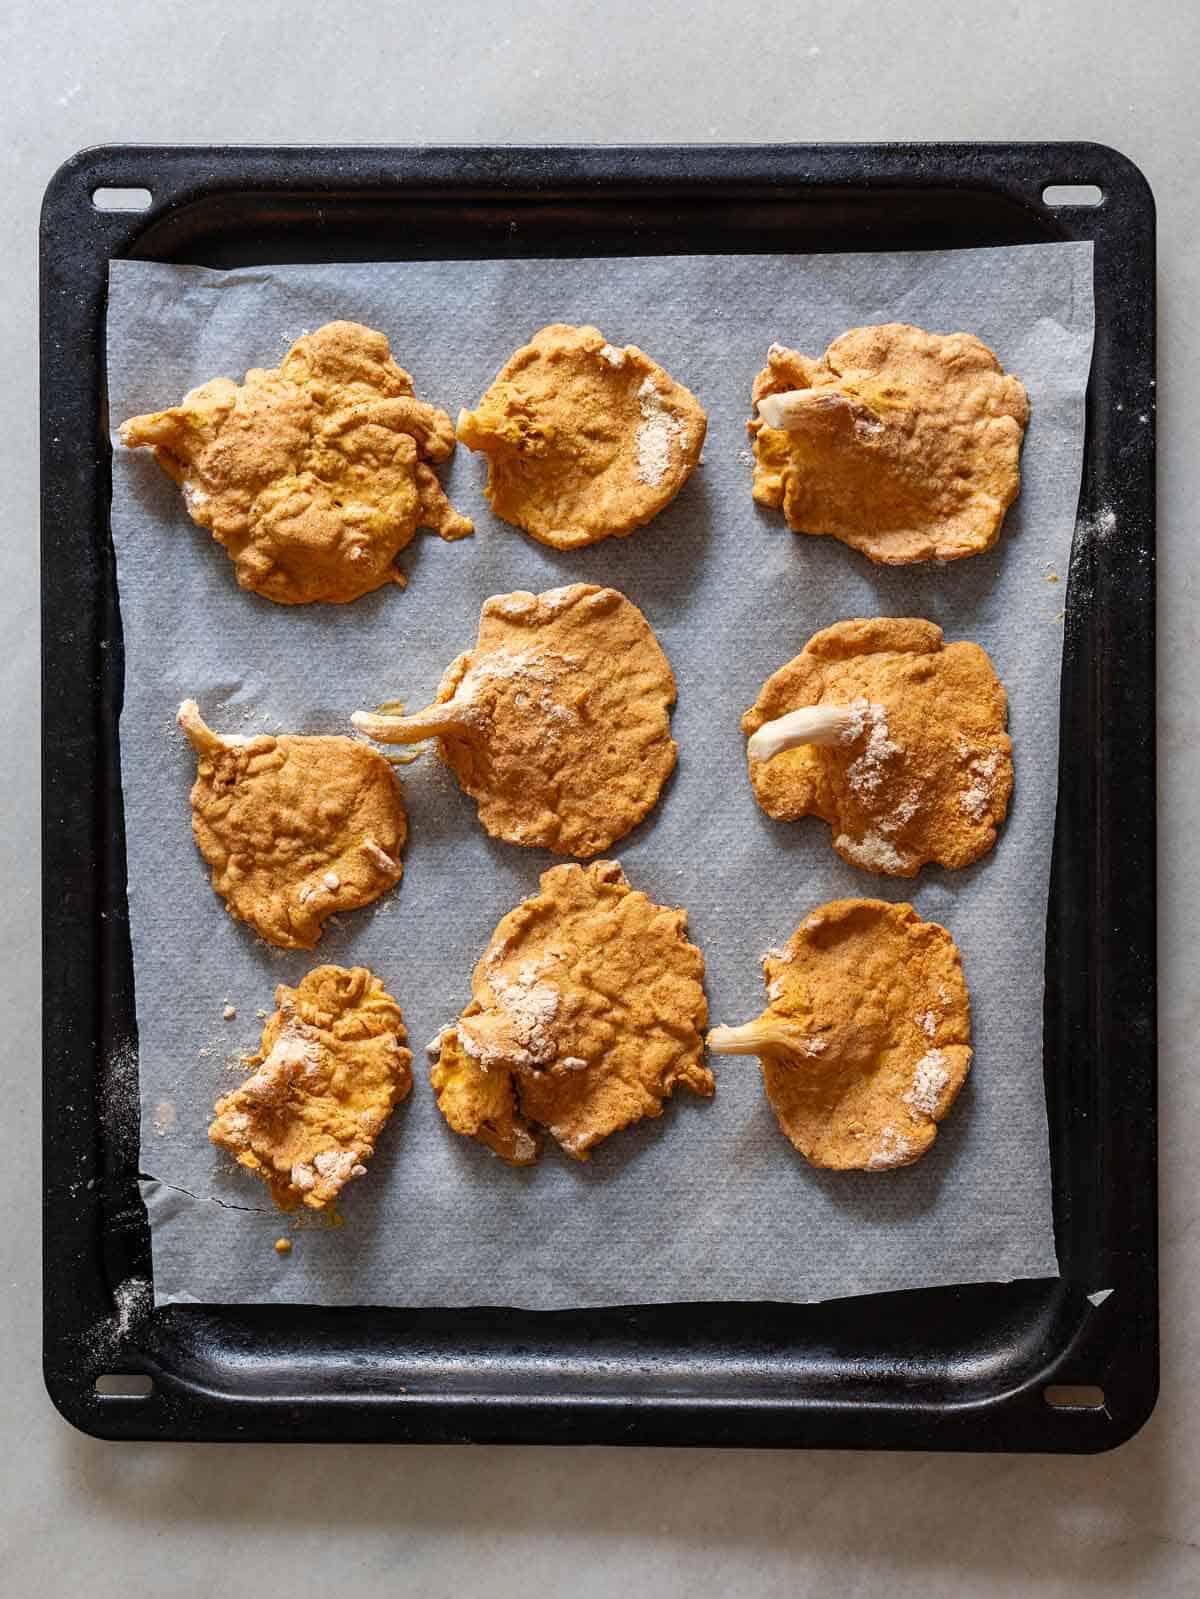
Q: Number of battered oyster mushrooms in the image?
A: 9